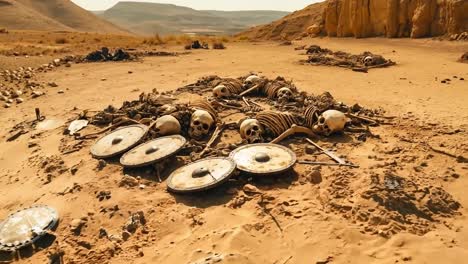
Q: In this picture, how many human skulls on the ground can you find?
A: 8